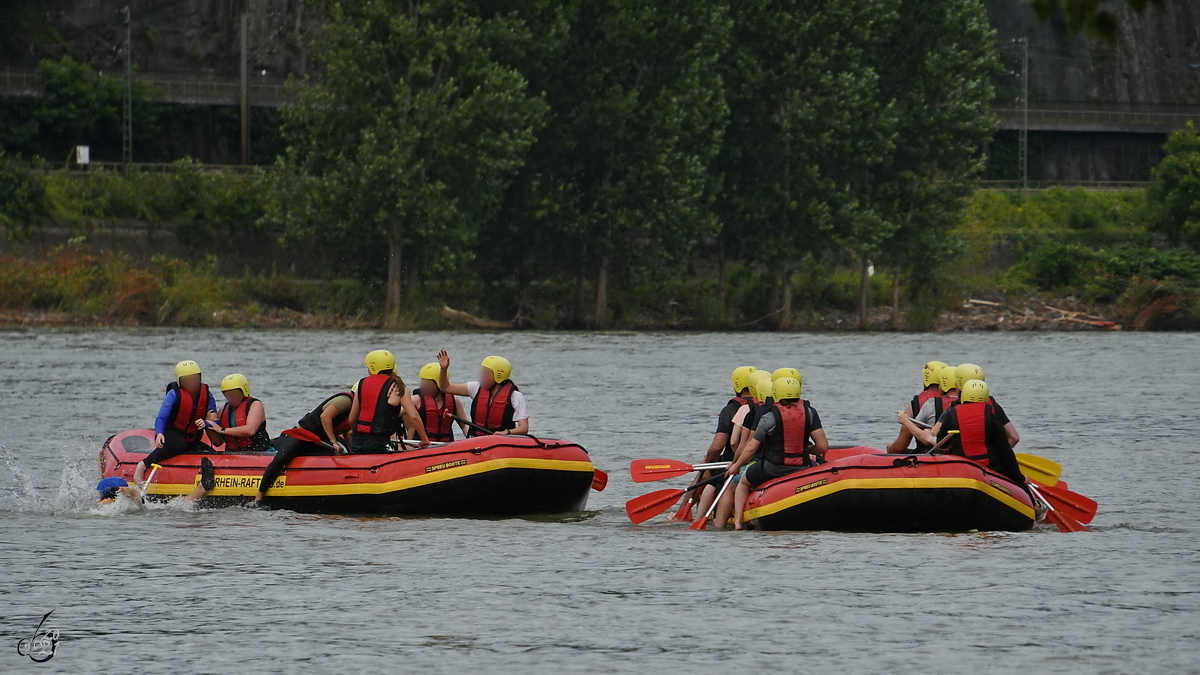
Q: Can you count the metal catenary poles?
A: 3